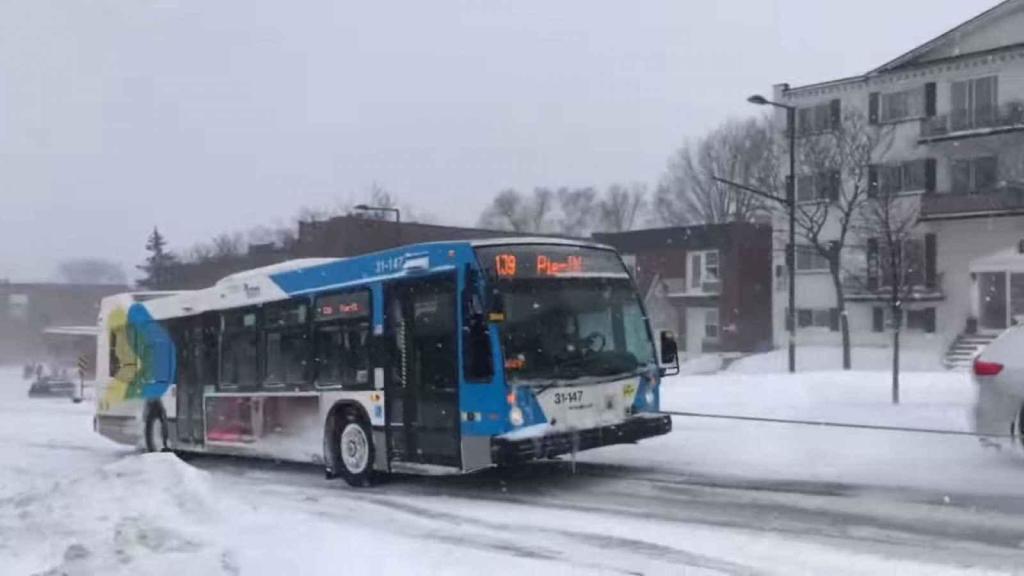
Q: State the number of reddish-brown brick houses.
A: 1